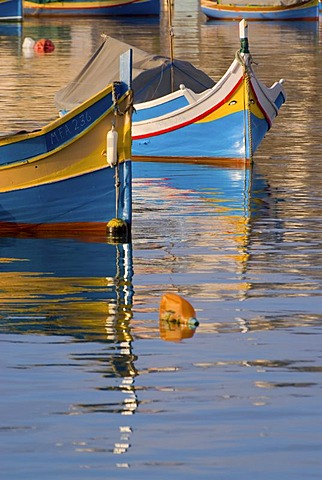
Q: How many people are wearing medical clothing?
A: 0